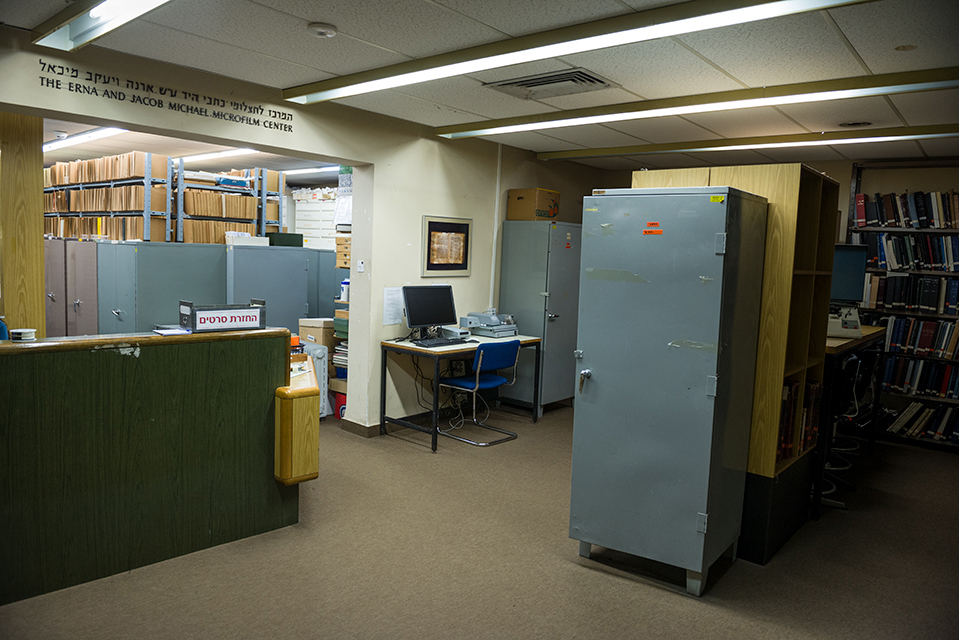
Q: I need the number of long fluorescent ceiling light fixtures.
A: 7